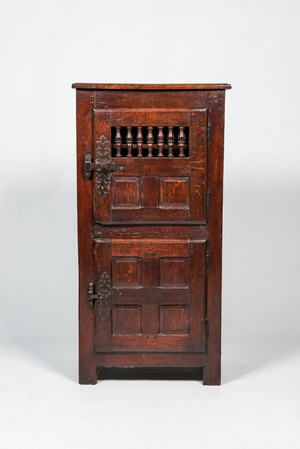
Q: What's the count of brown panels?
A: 6